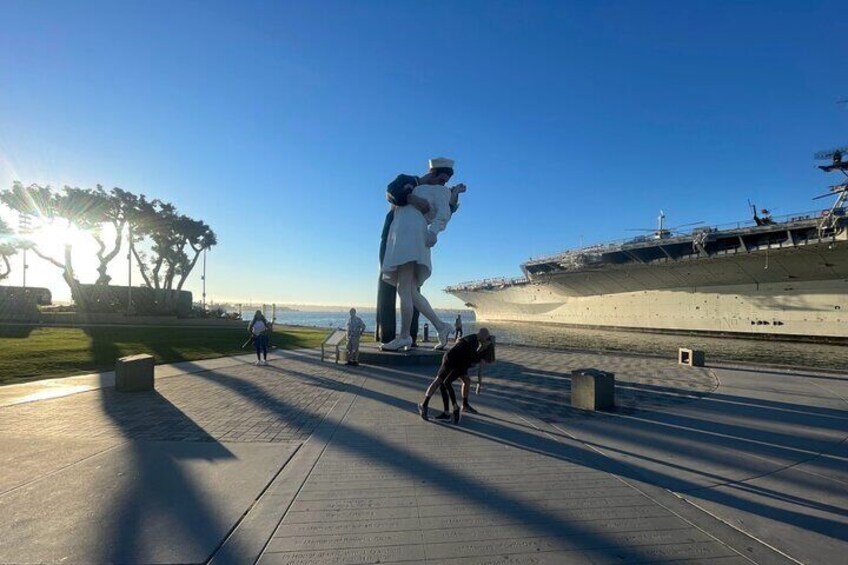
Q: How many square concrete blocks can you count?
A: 3